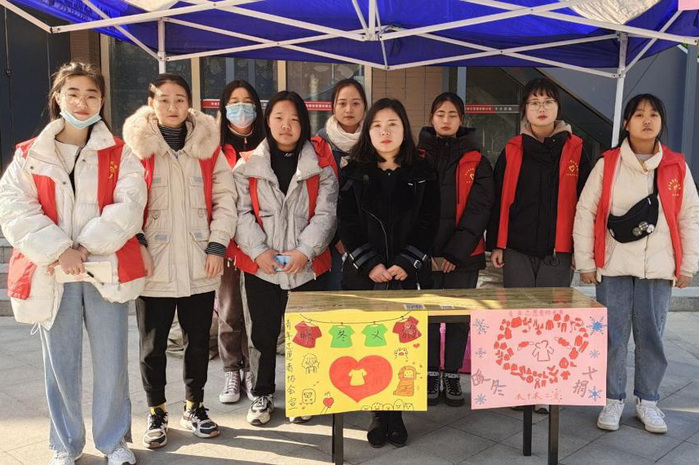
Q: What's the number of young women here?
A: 9